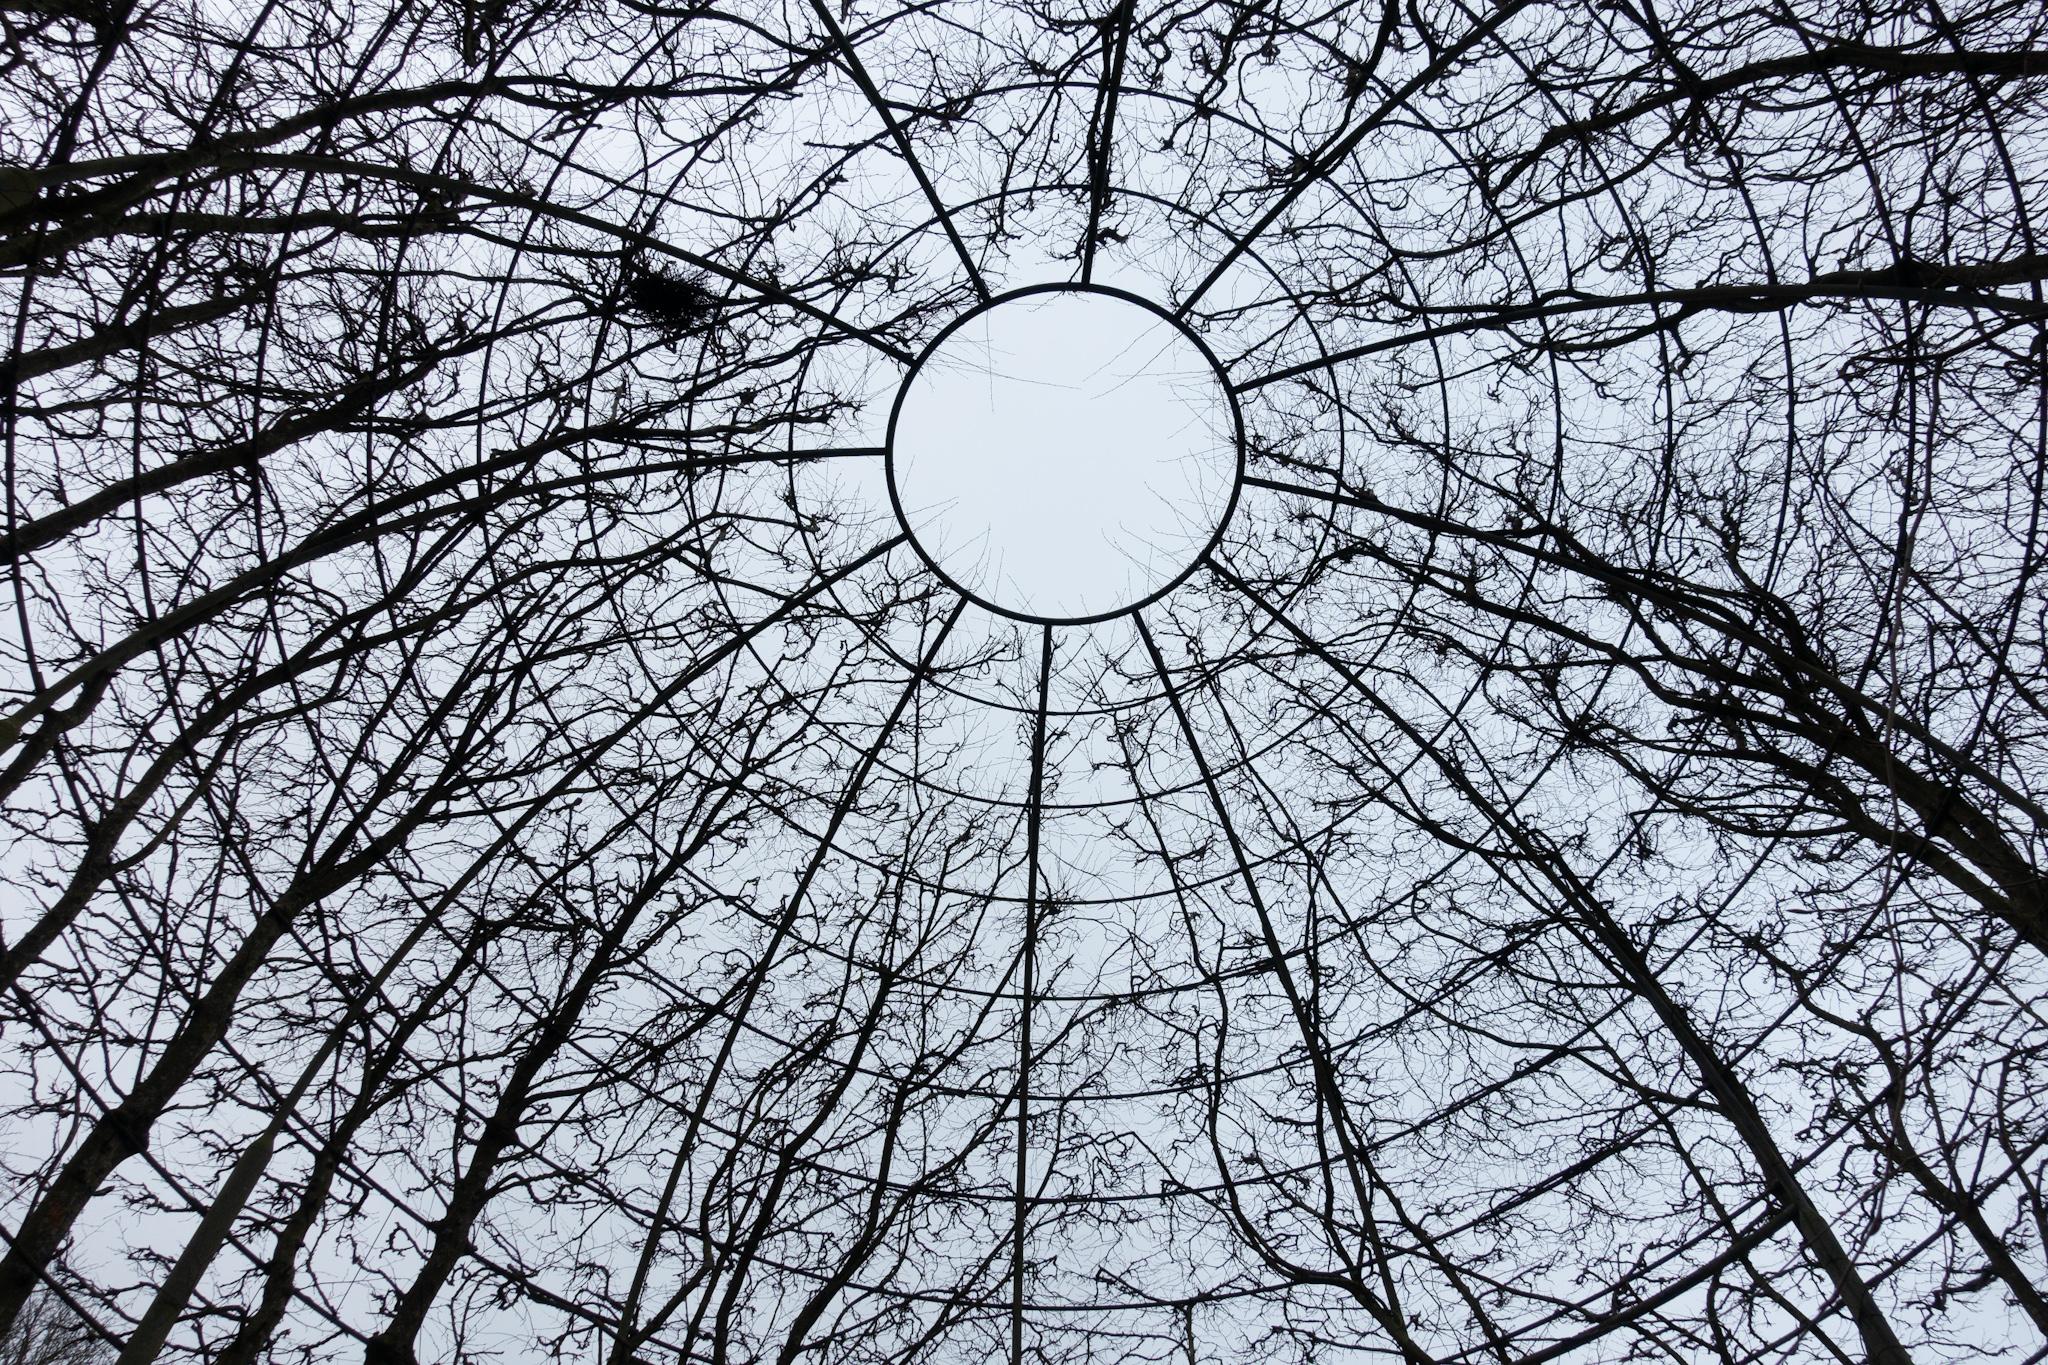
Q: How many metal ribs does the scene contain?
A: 12